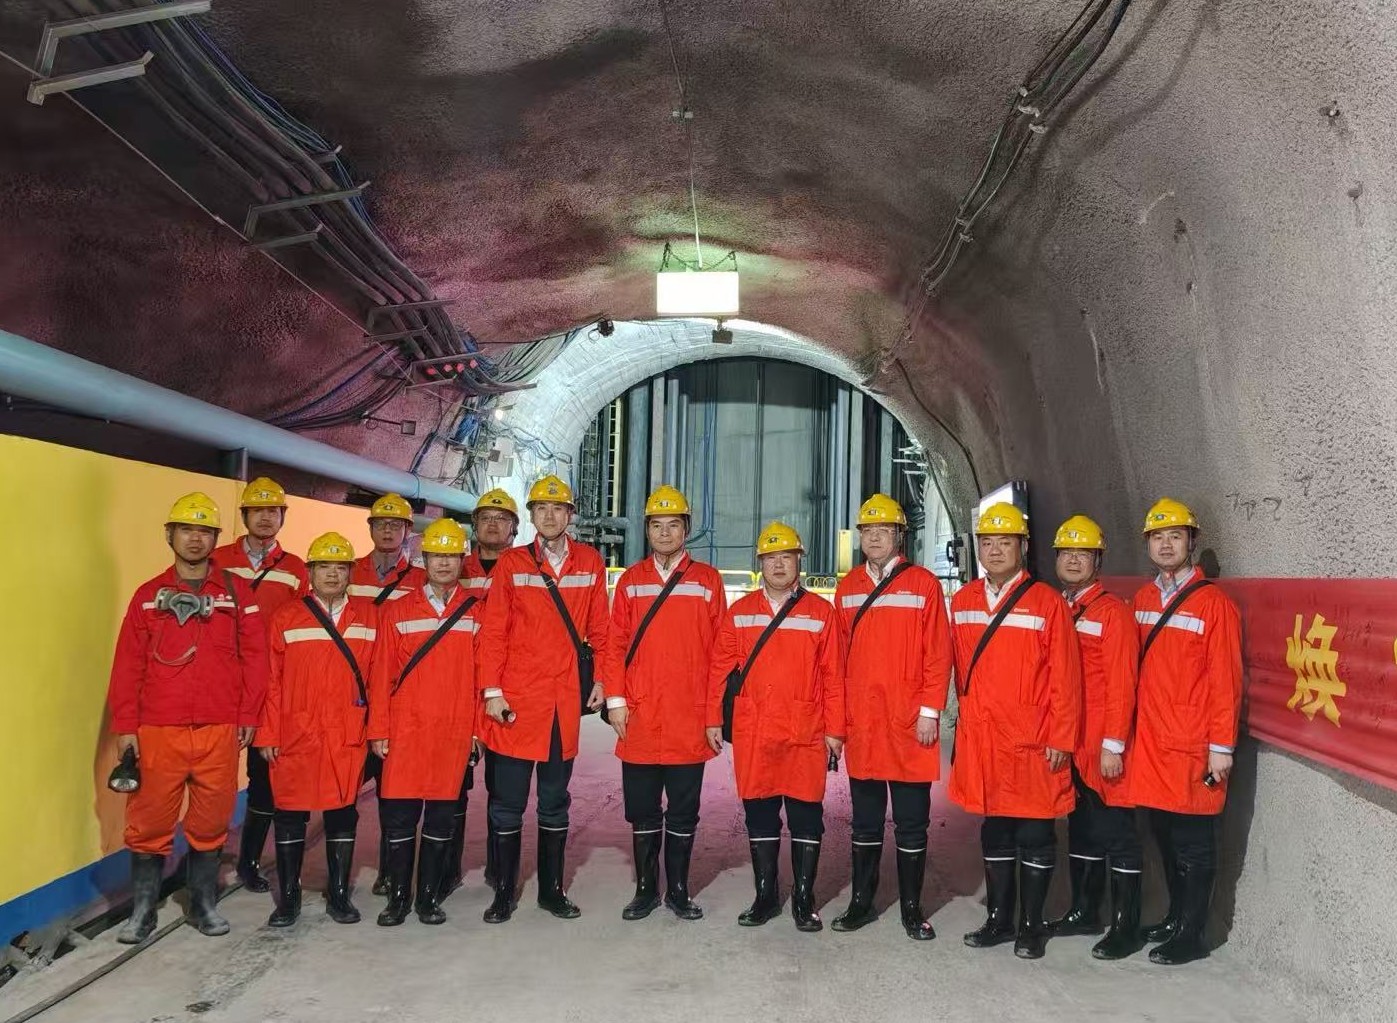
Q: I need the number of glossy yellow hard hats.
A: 13